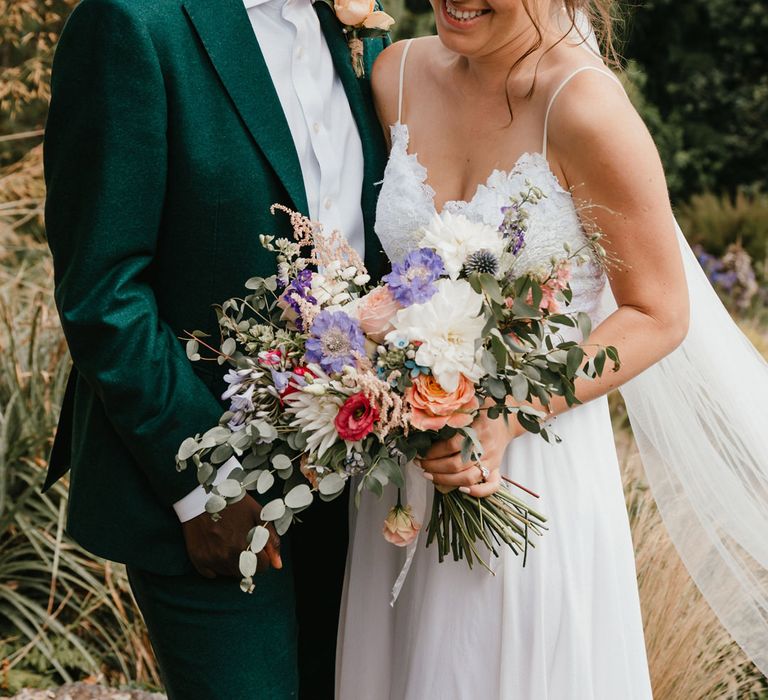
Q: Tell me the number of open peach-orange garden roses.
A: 1